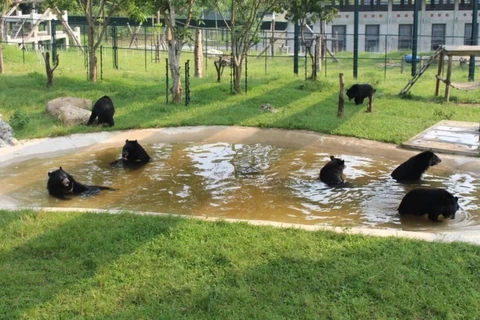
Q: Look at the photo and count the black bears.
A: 7